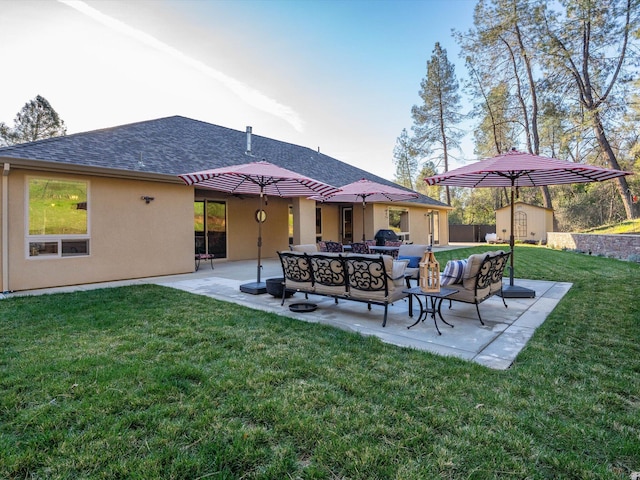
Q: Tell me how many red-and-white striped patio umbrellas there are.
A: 3